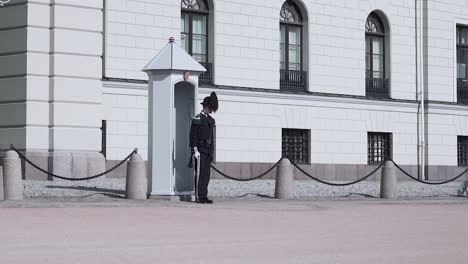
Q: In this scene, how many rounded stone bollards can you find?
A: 4